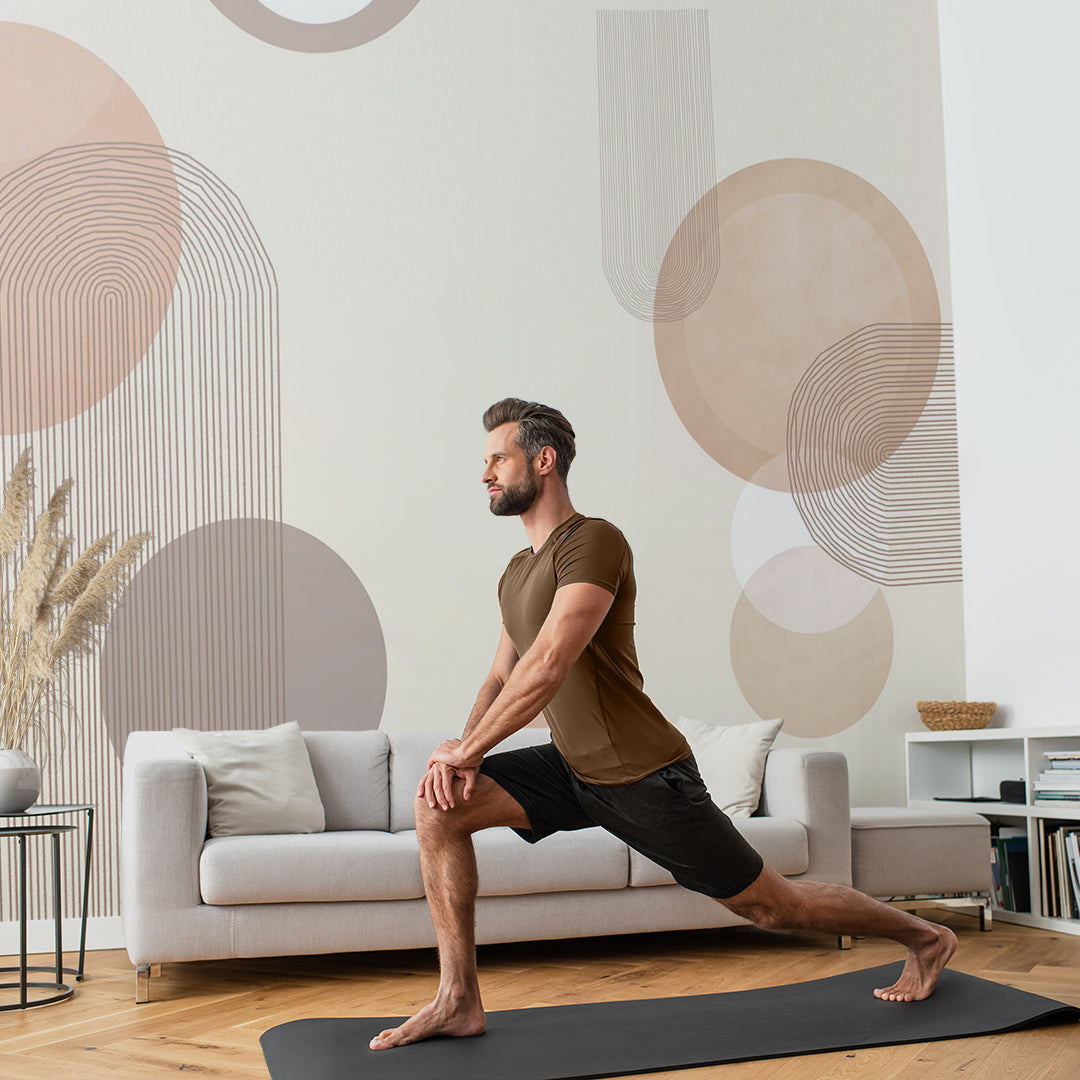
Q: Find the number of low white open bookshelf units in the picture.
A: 1